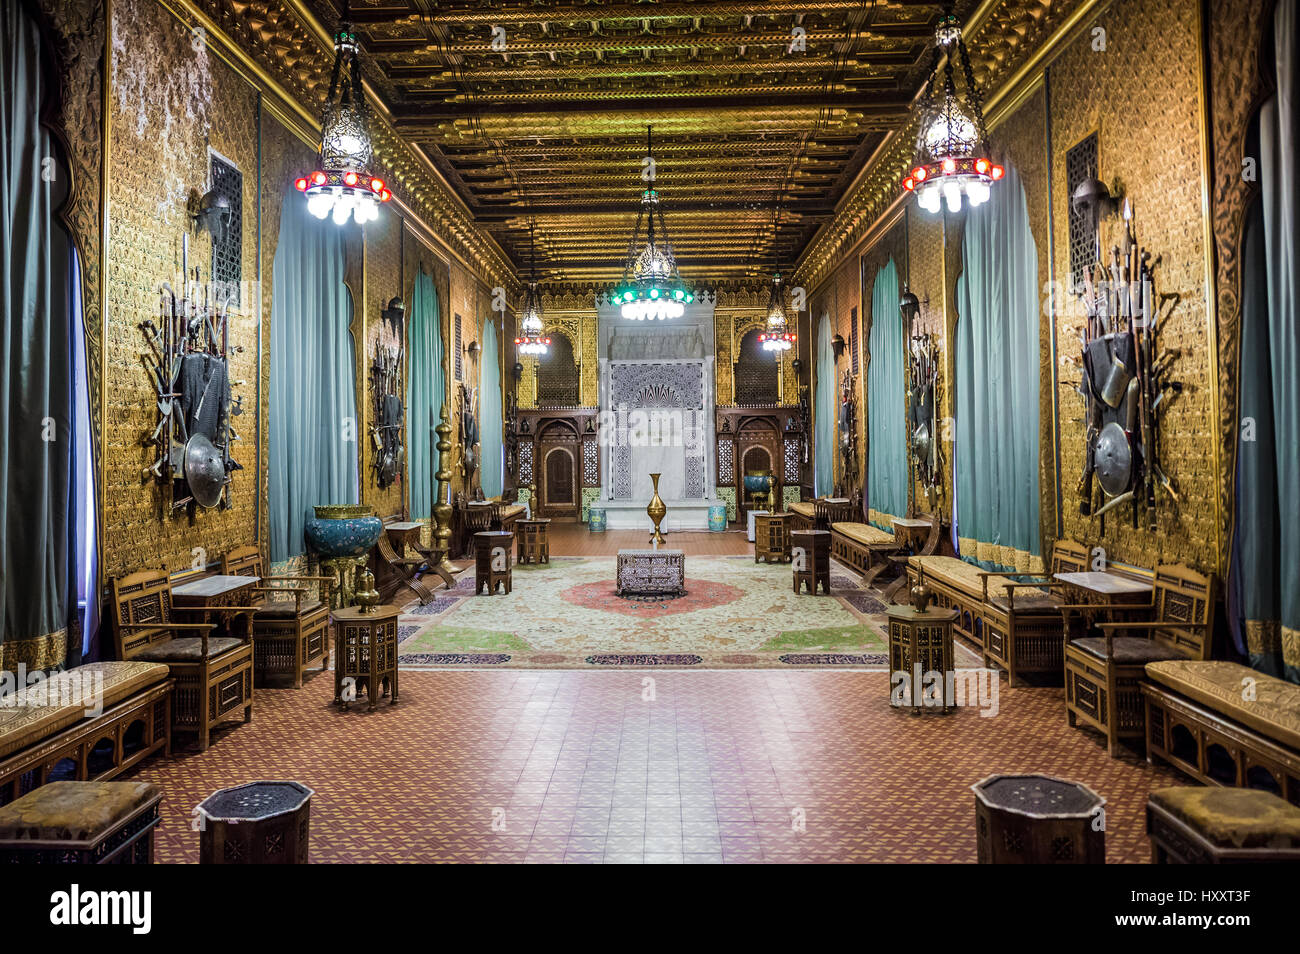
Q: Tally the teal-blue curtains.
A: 8